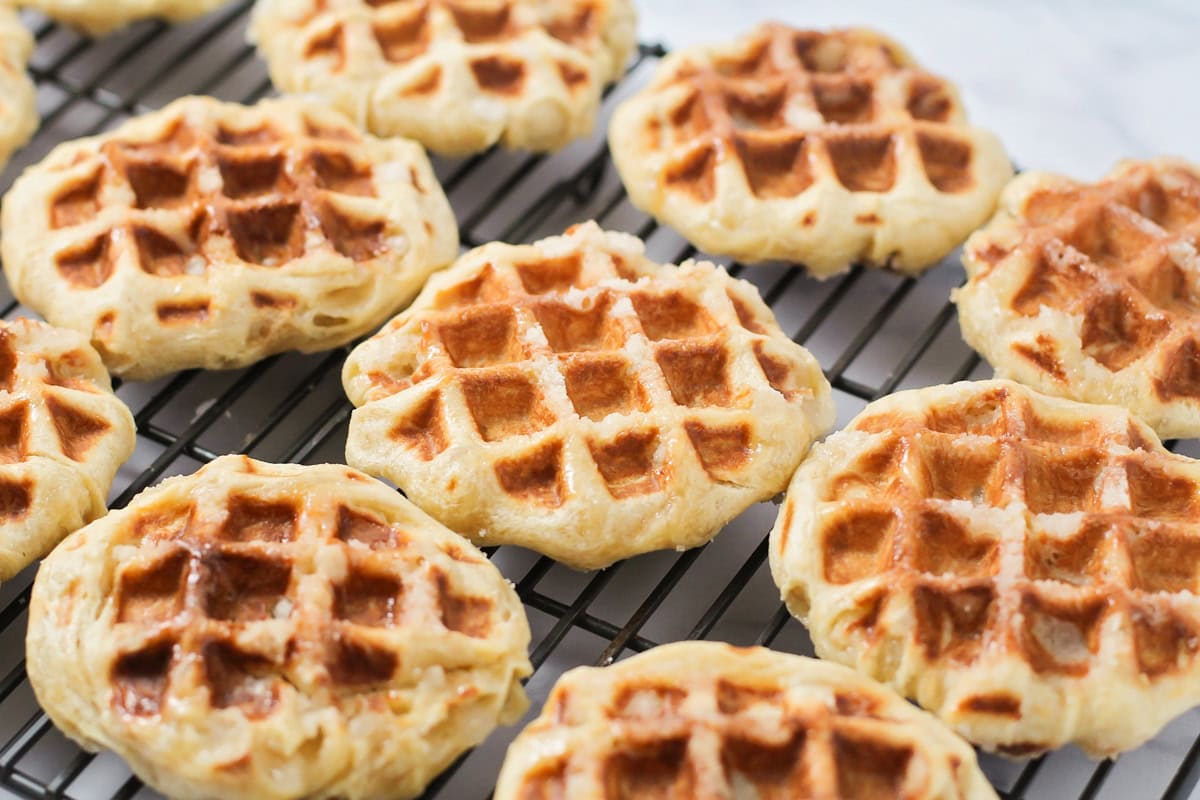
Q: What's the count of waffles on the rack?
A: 11